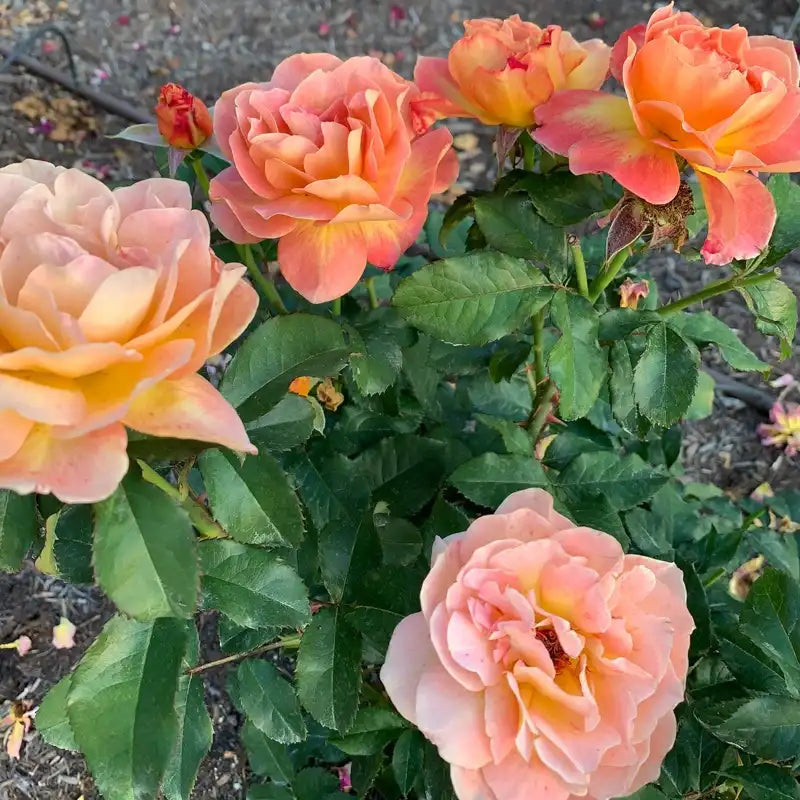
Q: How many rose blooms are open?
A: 5